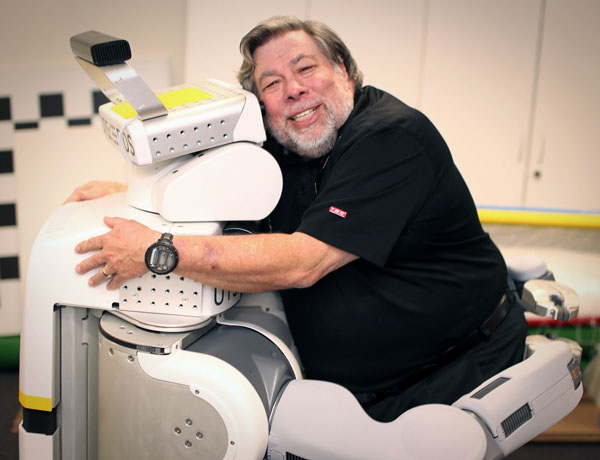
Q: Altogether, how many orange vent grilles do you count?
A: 0